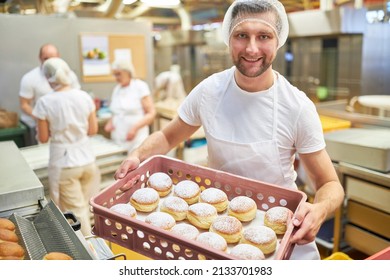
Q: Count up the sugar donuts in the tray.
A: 15